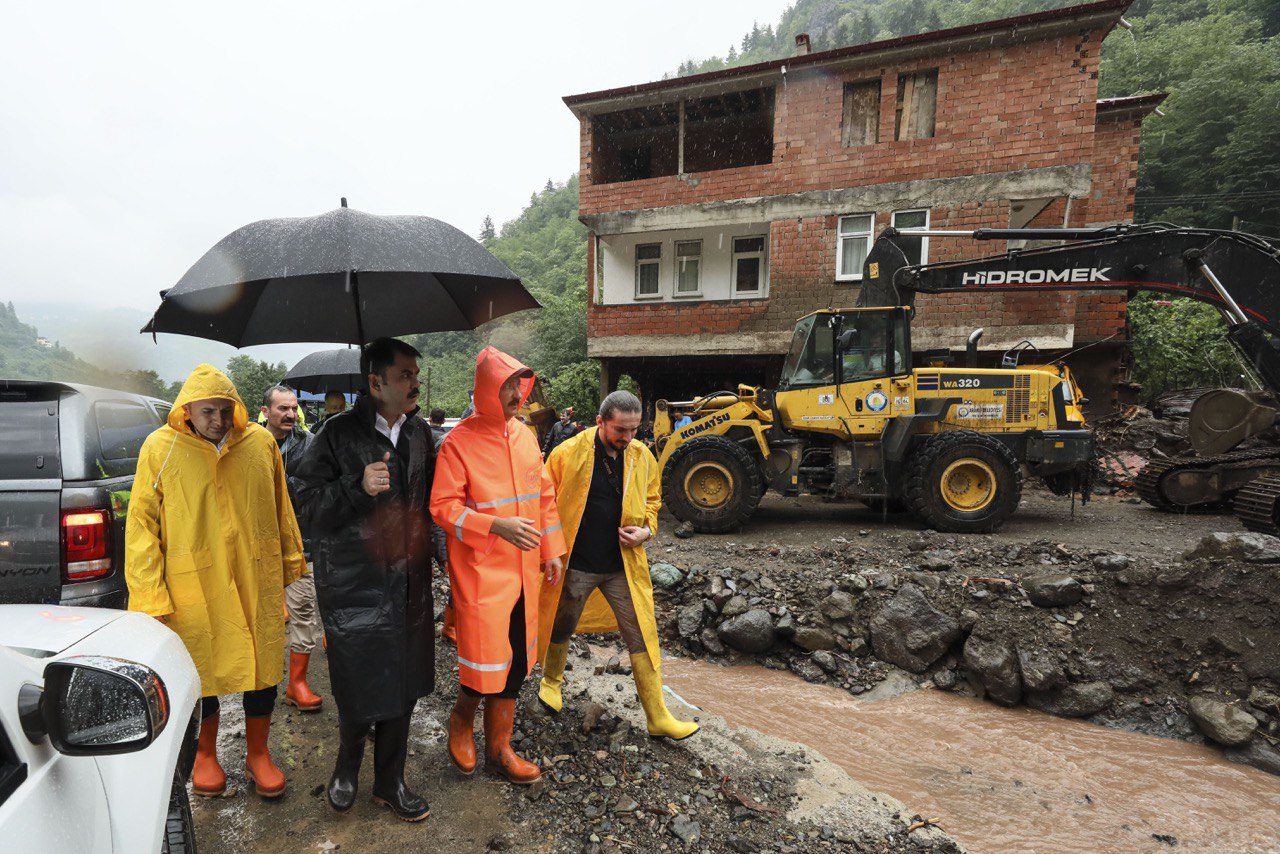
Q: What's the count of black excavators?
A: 1